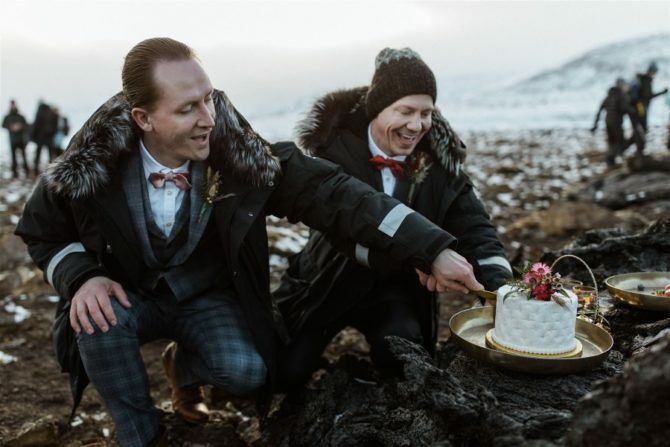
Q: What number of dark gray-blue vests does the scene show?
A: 1